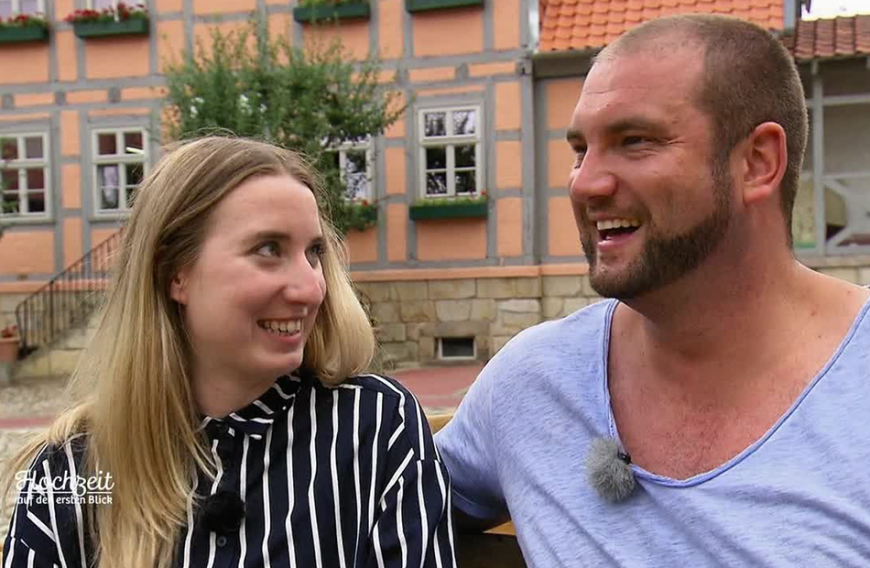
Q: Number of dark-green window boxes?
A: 6